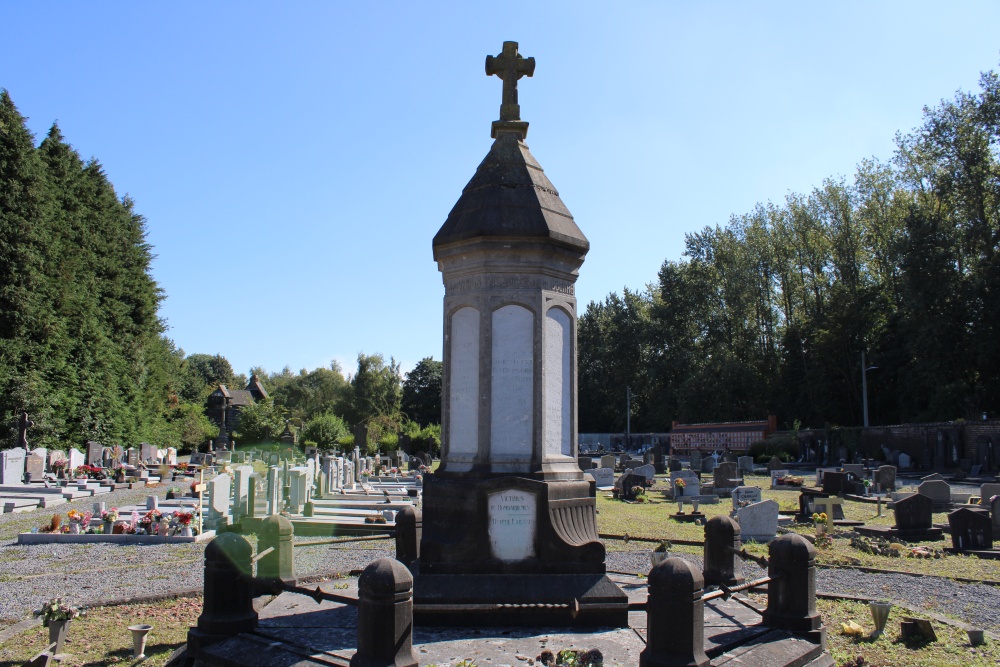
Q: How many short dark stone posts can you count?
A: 7